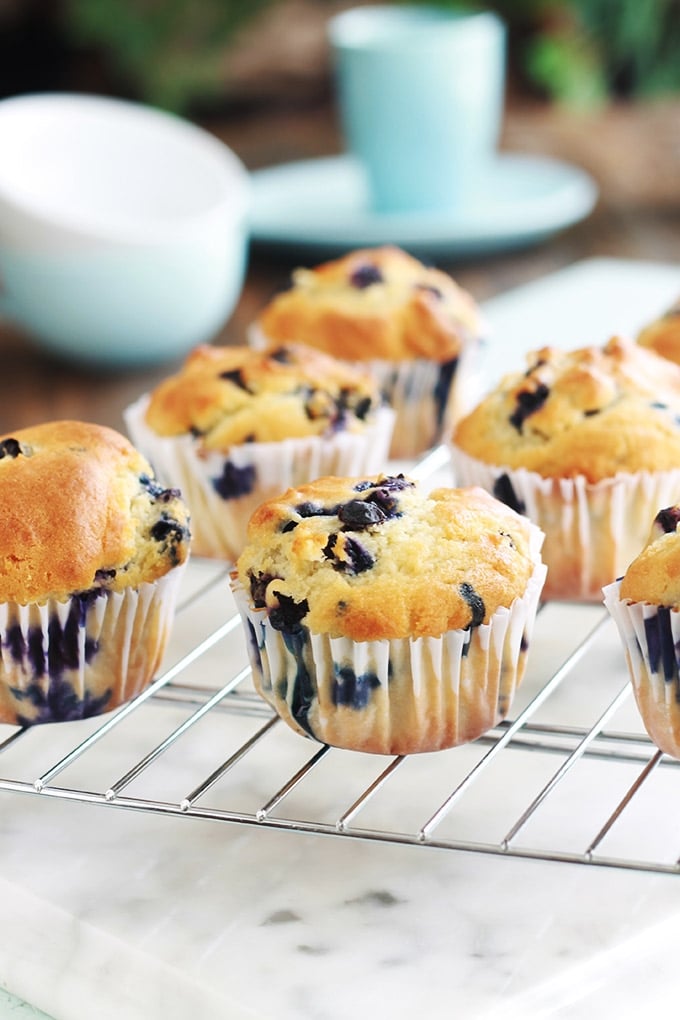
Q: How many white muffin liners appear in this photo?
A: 6